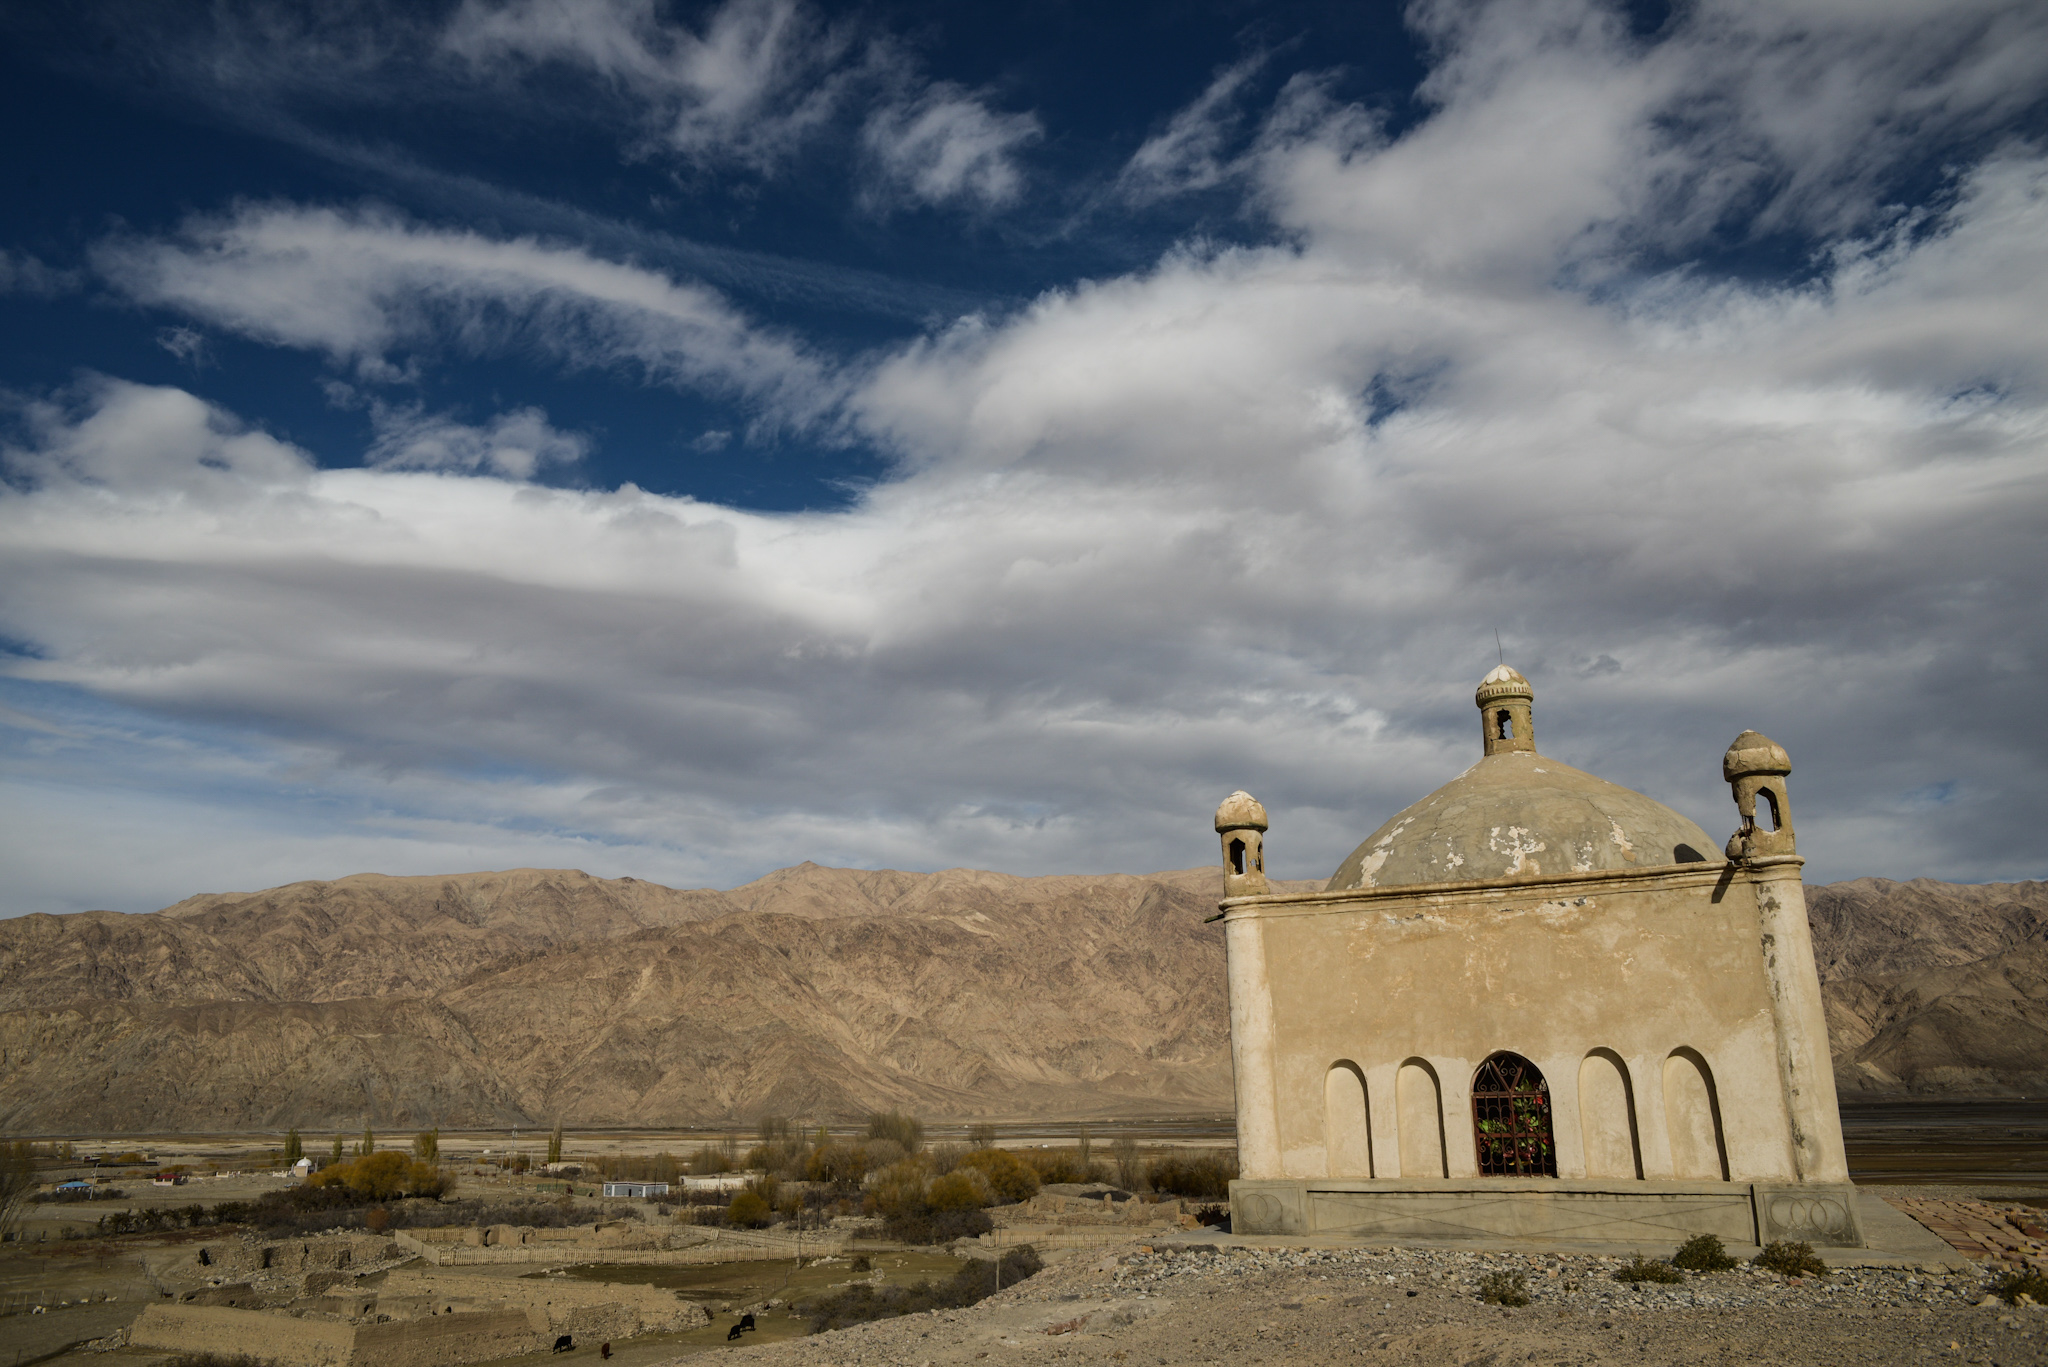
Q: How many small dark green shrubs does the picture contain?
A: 5